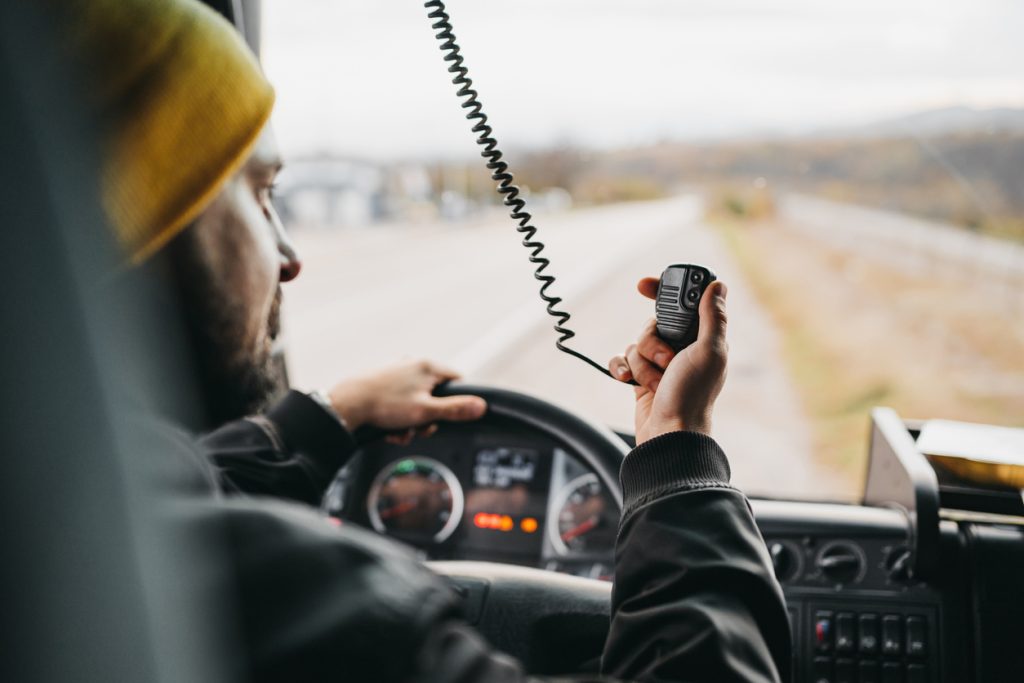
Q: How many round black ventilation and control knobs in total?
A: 3